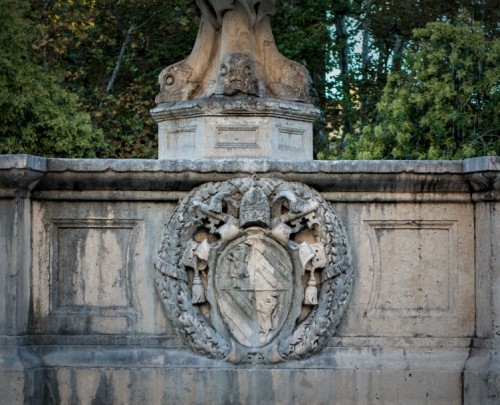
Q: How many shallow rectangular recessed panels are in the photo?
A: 5